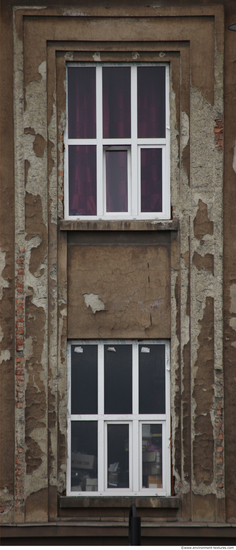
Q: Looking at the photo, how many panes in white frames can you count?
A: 12